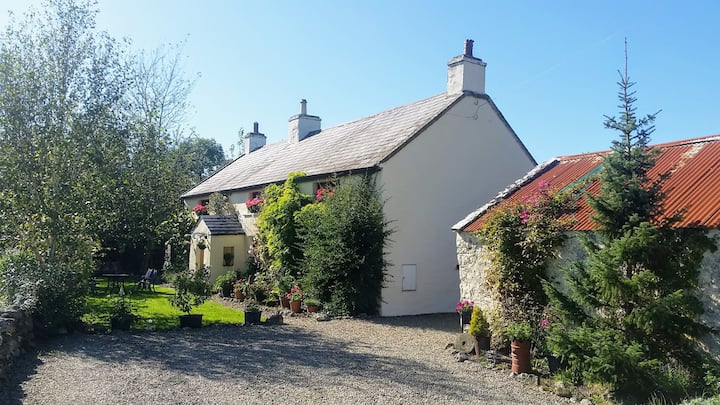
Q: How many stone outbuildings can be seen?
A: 1